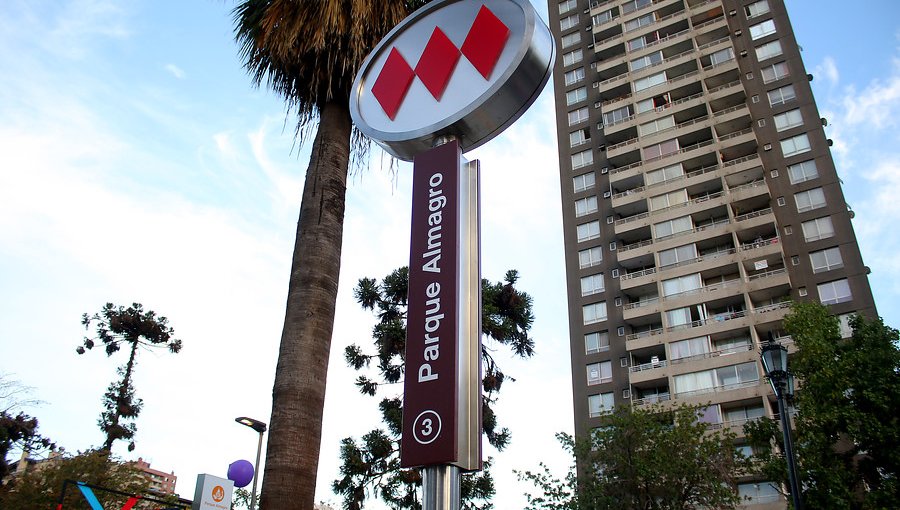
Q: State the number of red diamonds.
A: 3